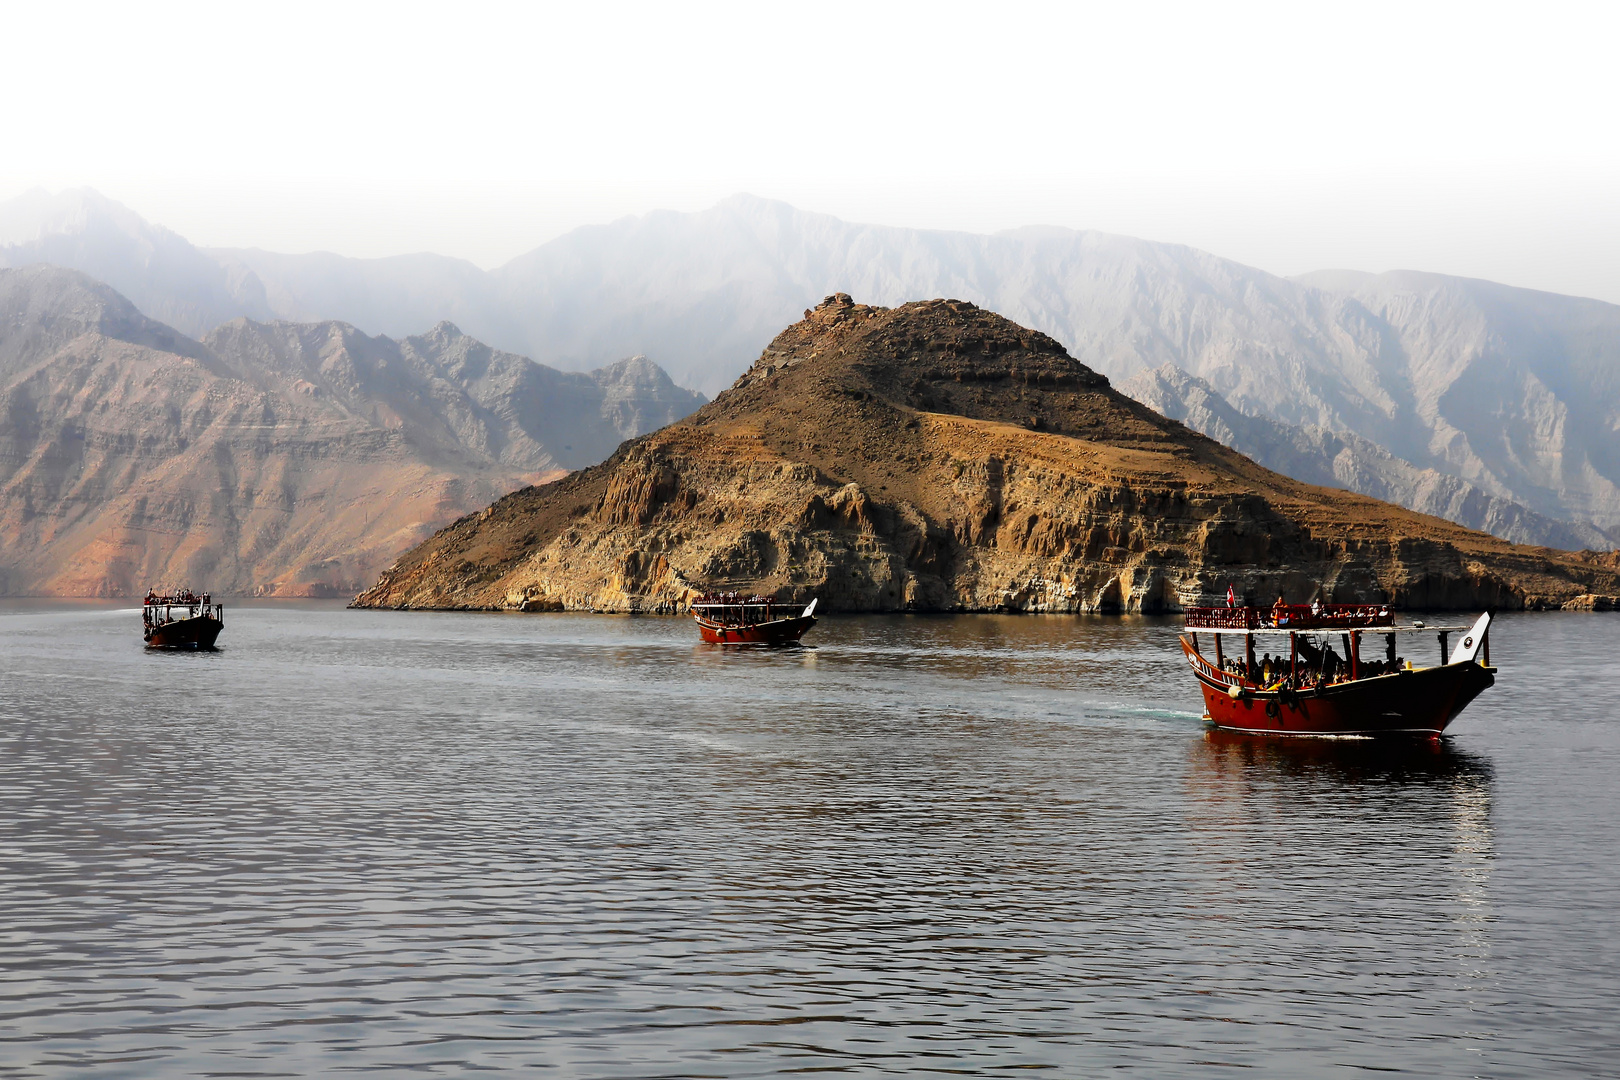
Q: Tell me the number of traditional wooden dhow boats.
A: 3